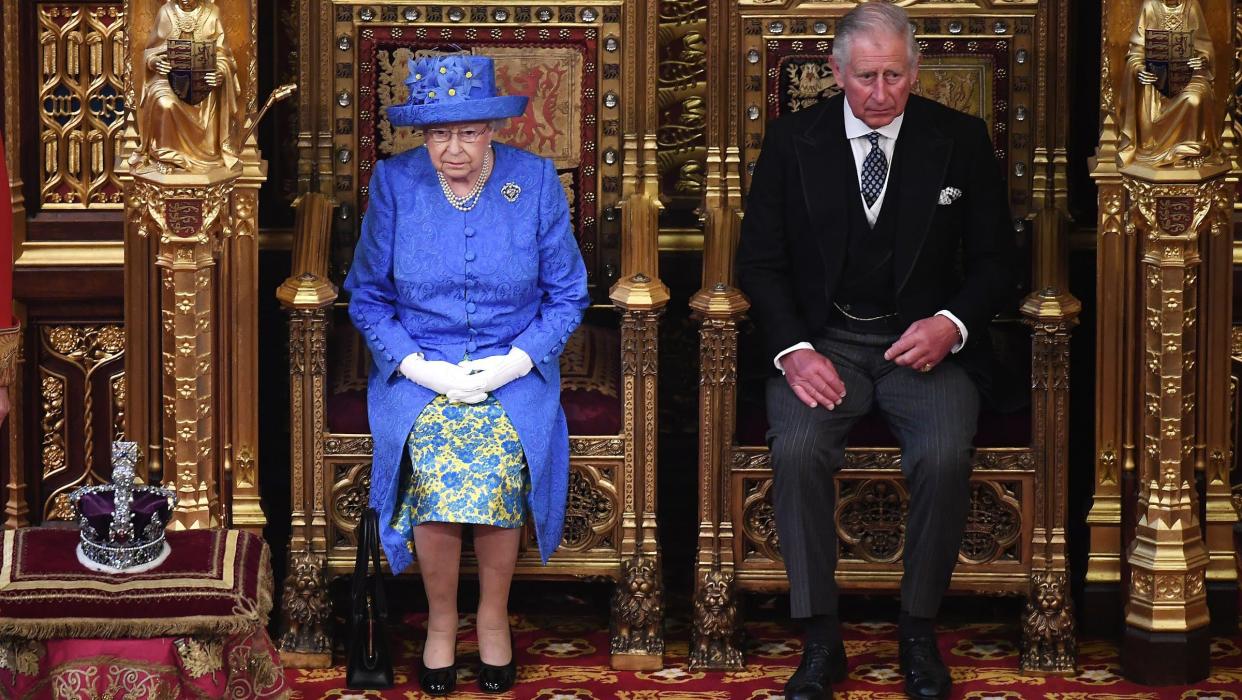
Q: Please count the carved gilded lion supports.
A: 4